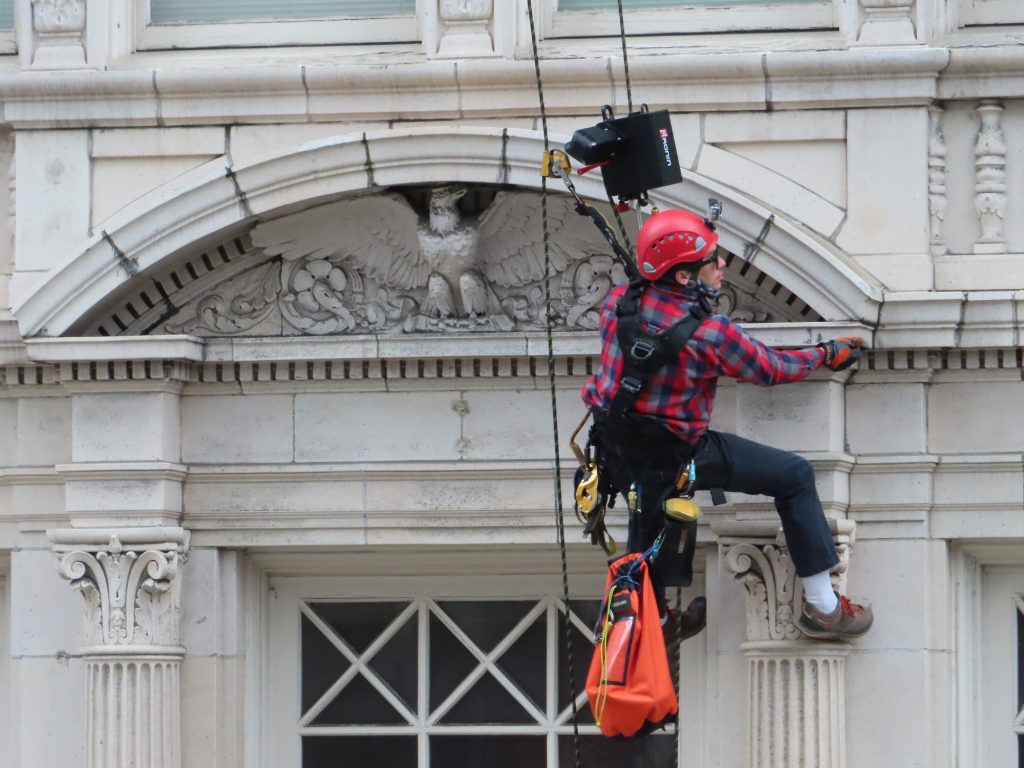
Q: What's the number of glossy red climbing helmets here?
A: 1